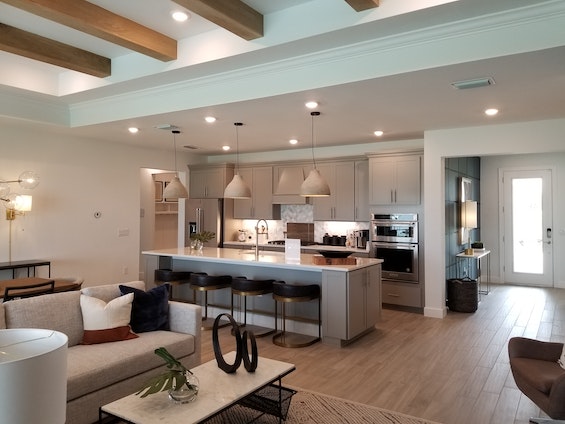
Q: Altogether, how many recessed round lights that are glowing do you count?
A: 8